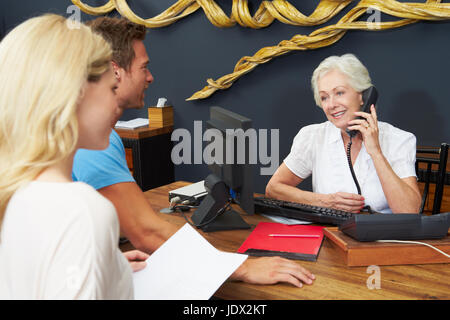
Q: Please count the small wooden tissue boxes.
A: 1